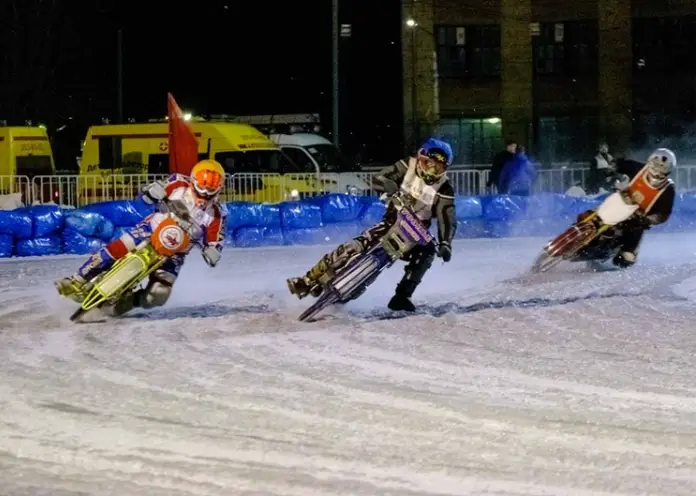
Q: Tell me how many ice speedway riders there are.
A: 3